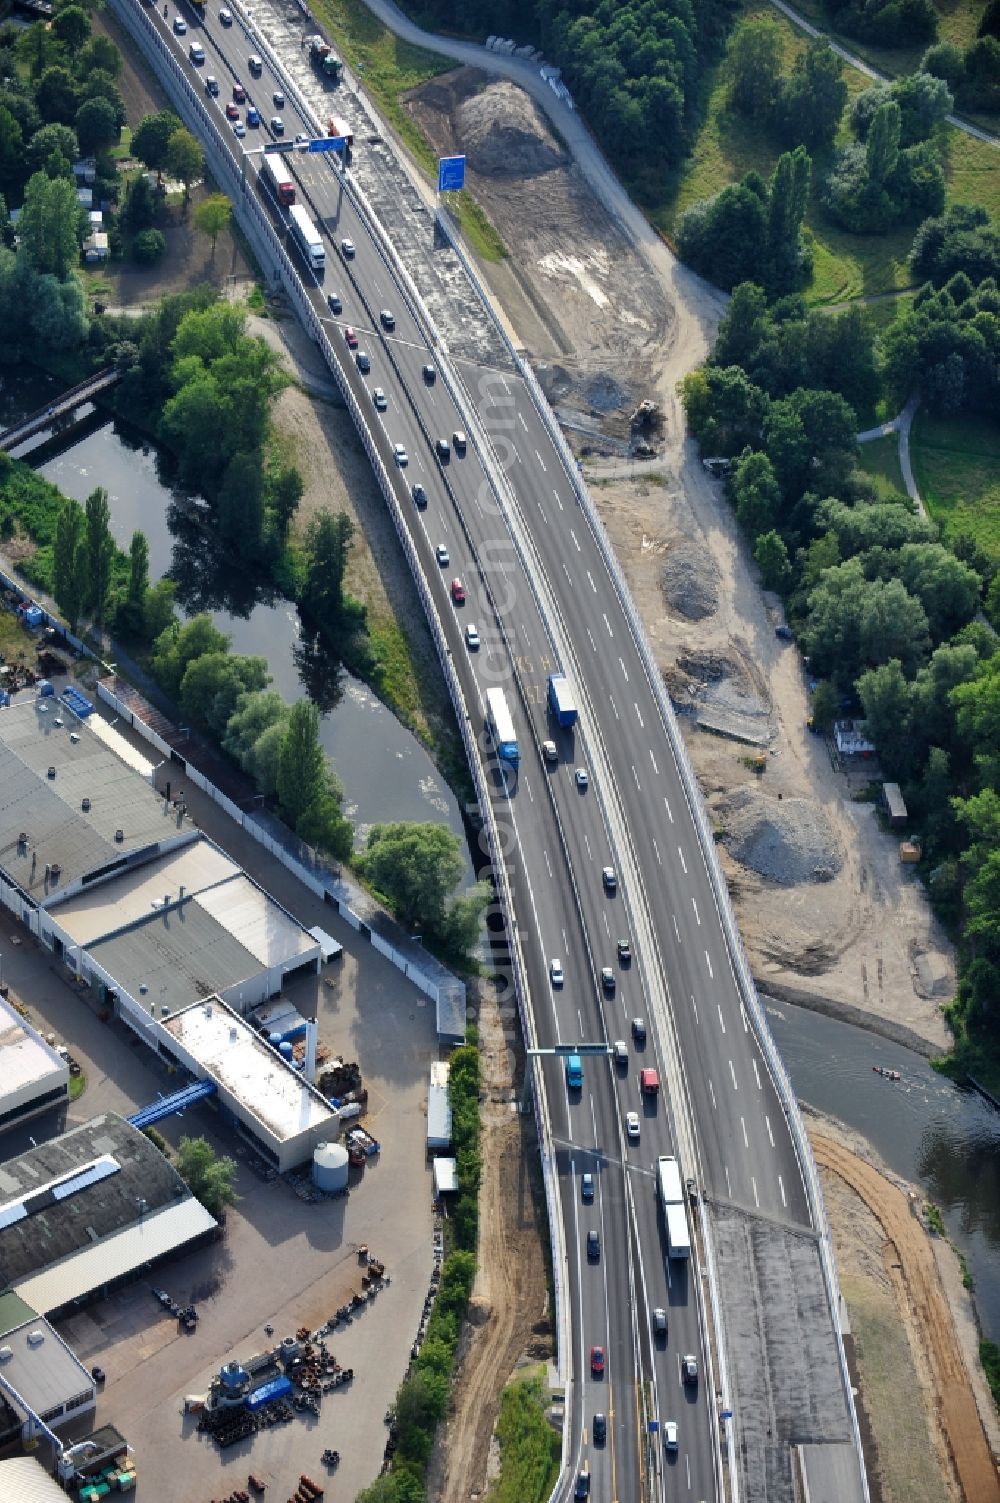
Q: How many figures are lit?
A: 0